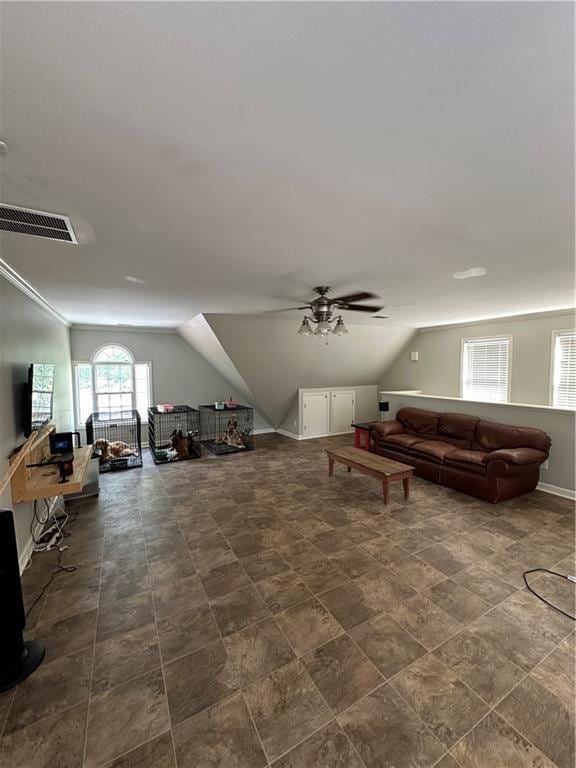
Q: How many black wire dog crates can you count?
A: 3